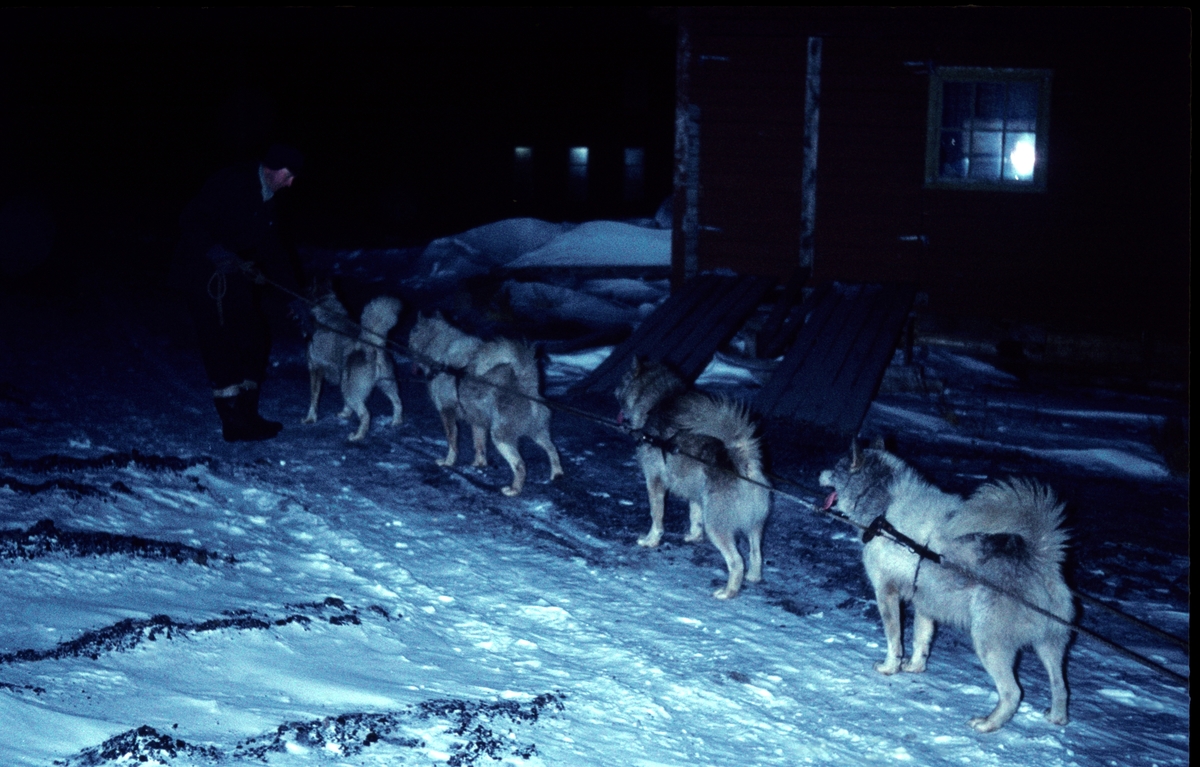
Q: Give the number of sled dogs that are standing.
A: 4